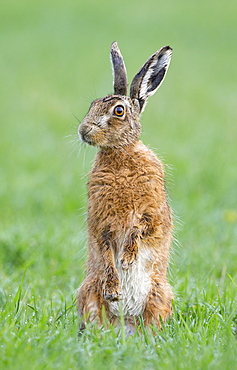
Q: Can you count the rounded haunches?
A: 2